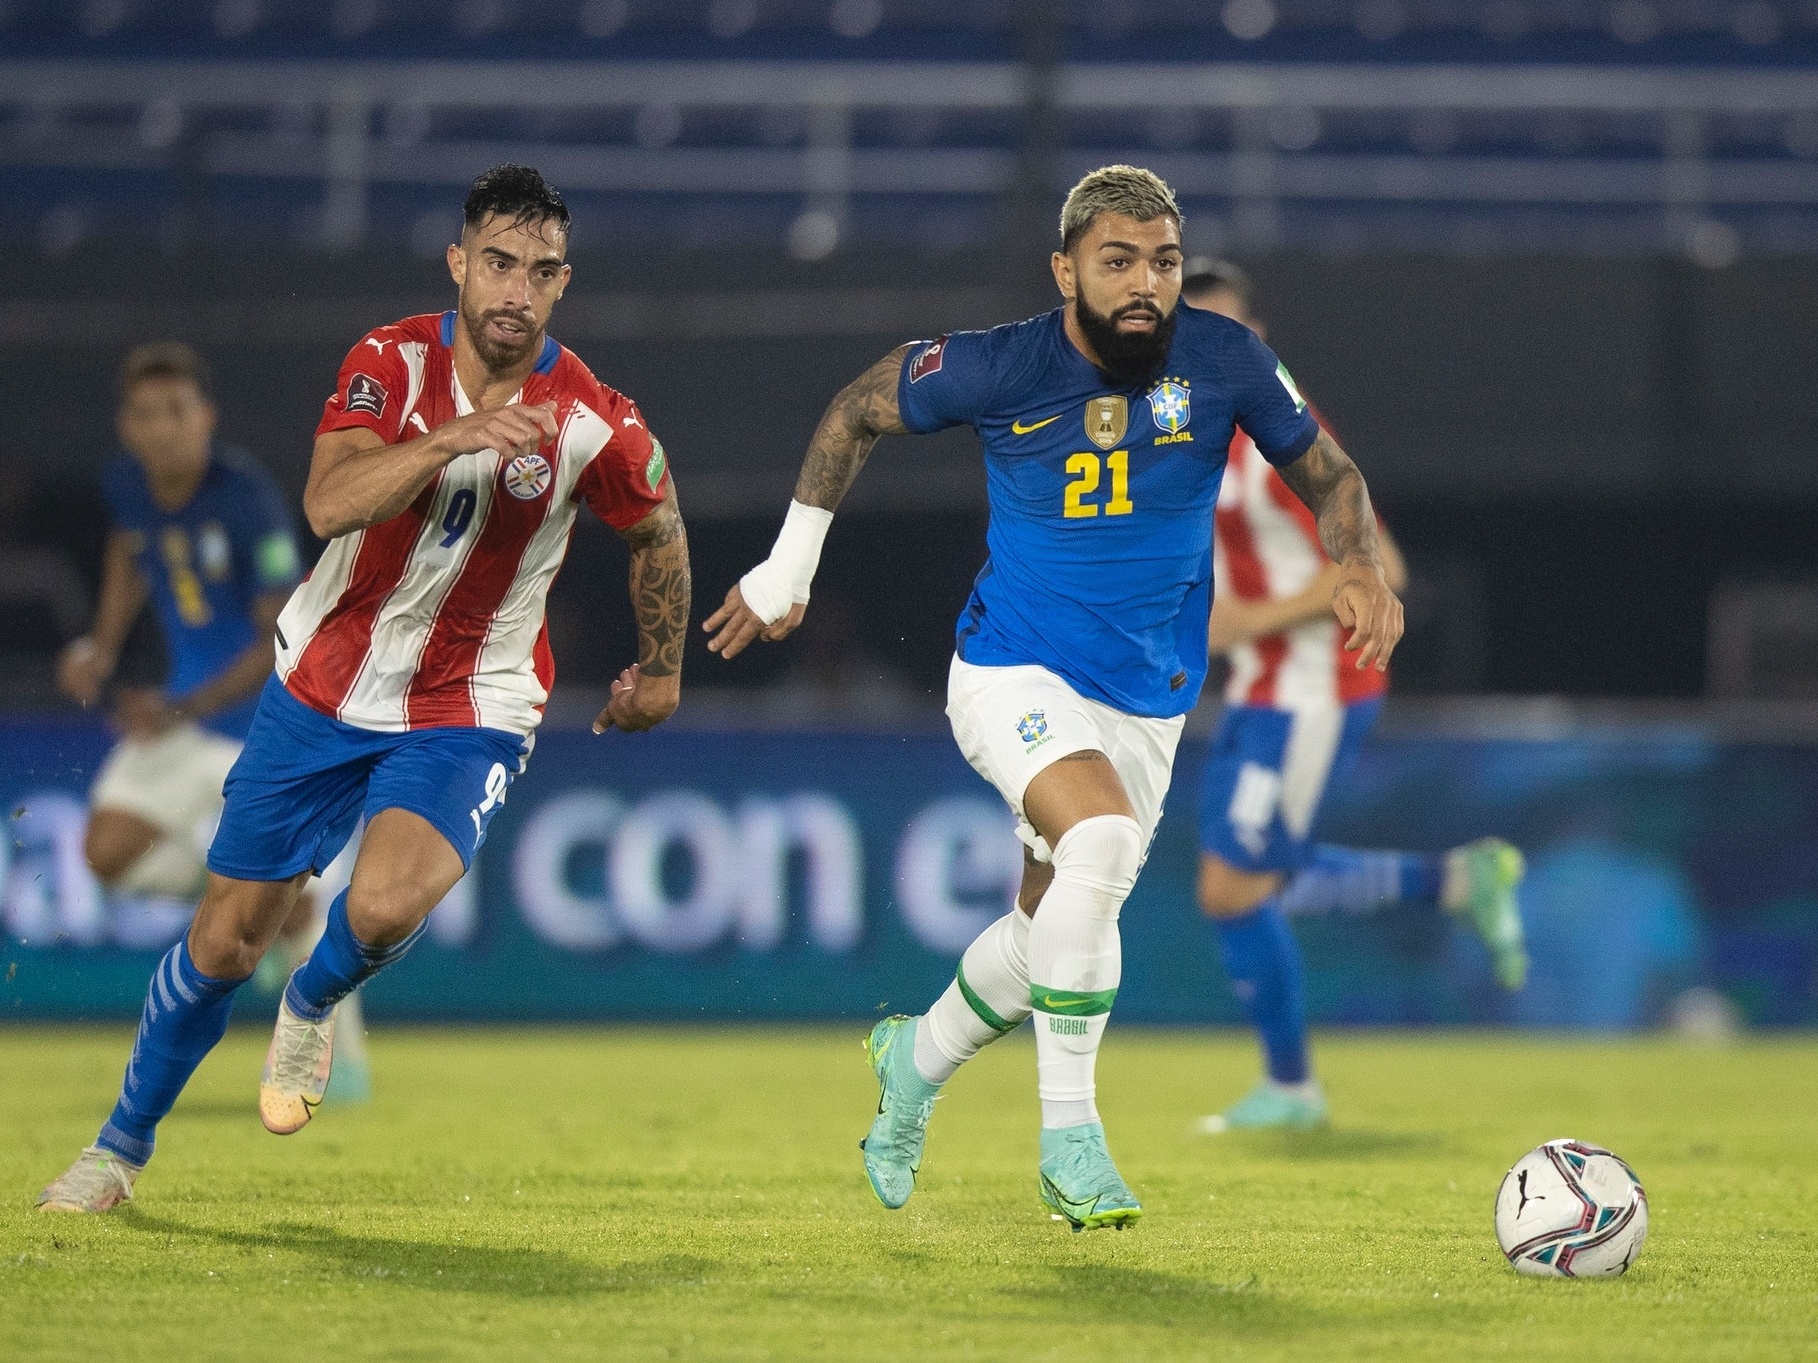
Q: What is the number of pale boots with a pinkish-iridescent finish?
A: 2